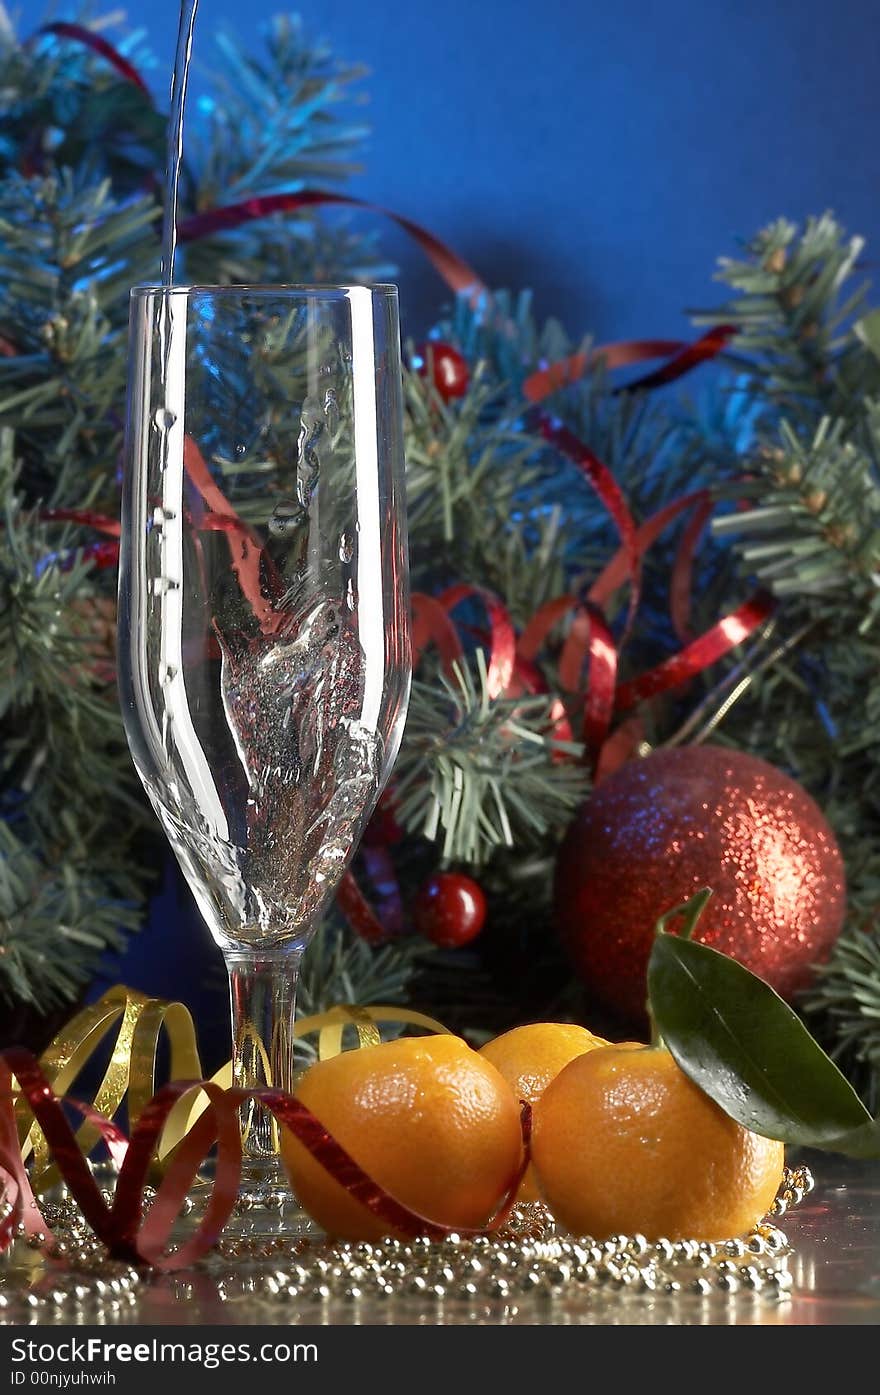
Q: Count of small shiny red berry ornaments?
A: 2